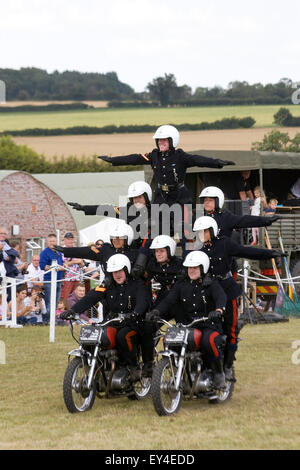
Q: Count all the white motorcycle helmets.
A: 8